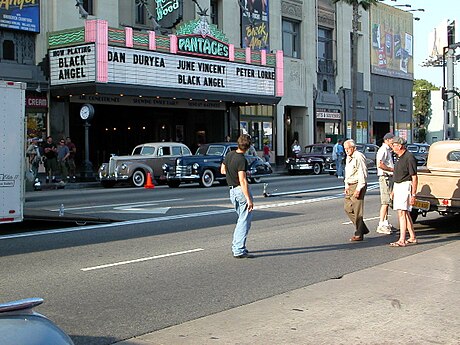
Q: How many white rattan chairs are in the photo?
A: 0